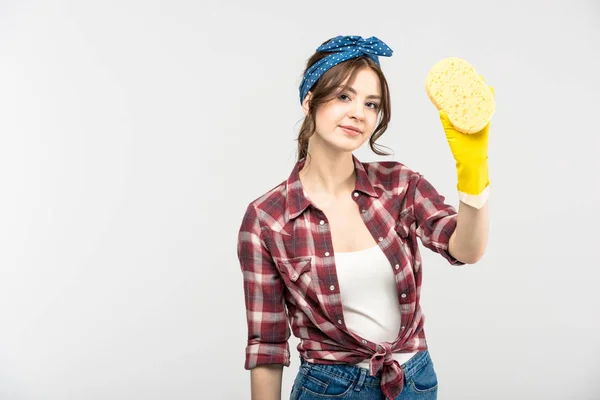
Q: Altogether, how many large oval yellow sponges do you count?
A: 1